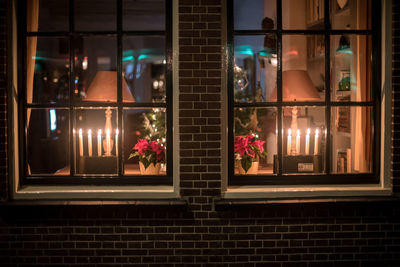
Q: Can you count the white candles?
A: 9